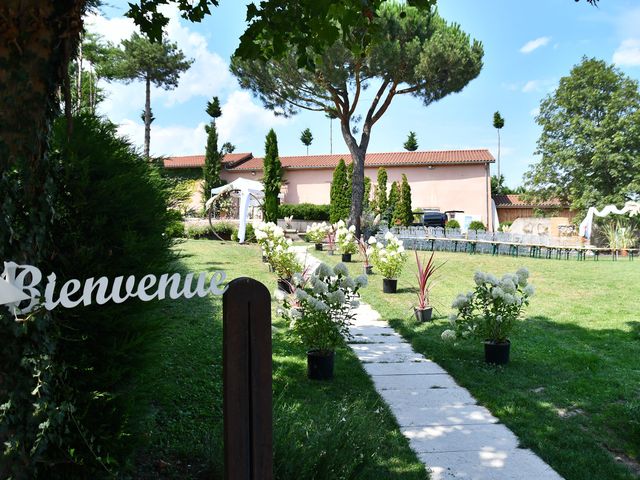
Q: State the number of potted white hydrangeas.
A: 7